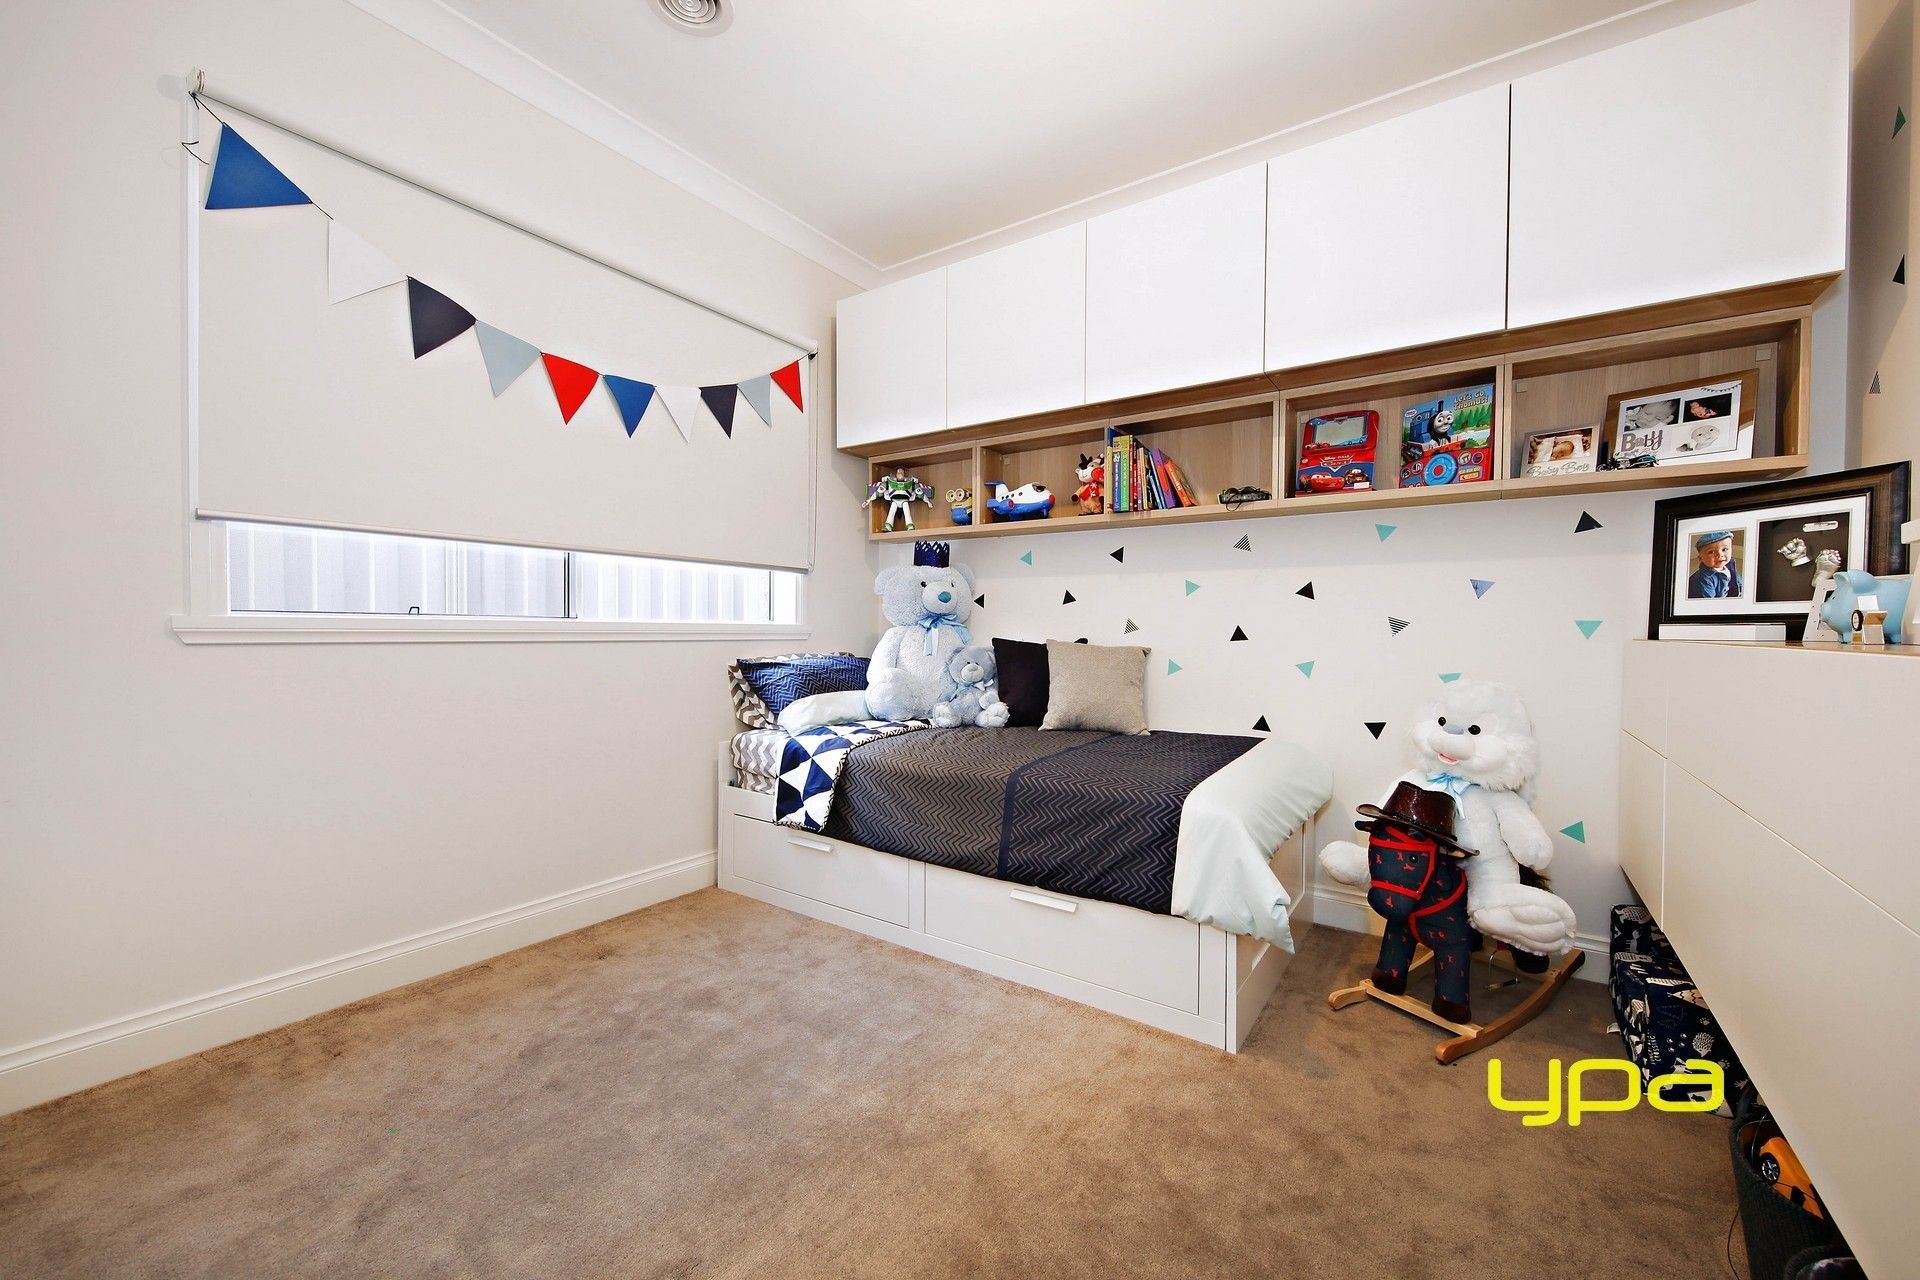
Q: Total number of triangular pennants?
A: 10